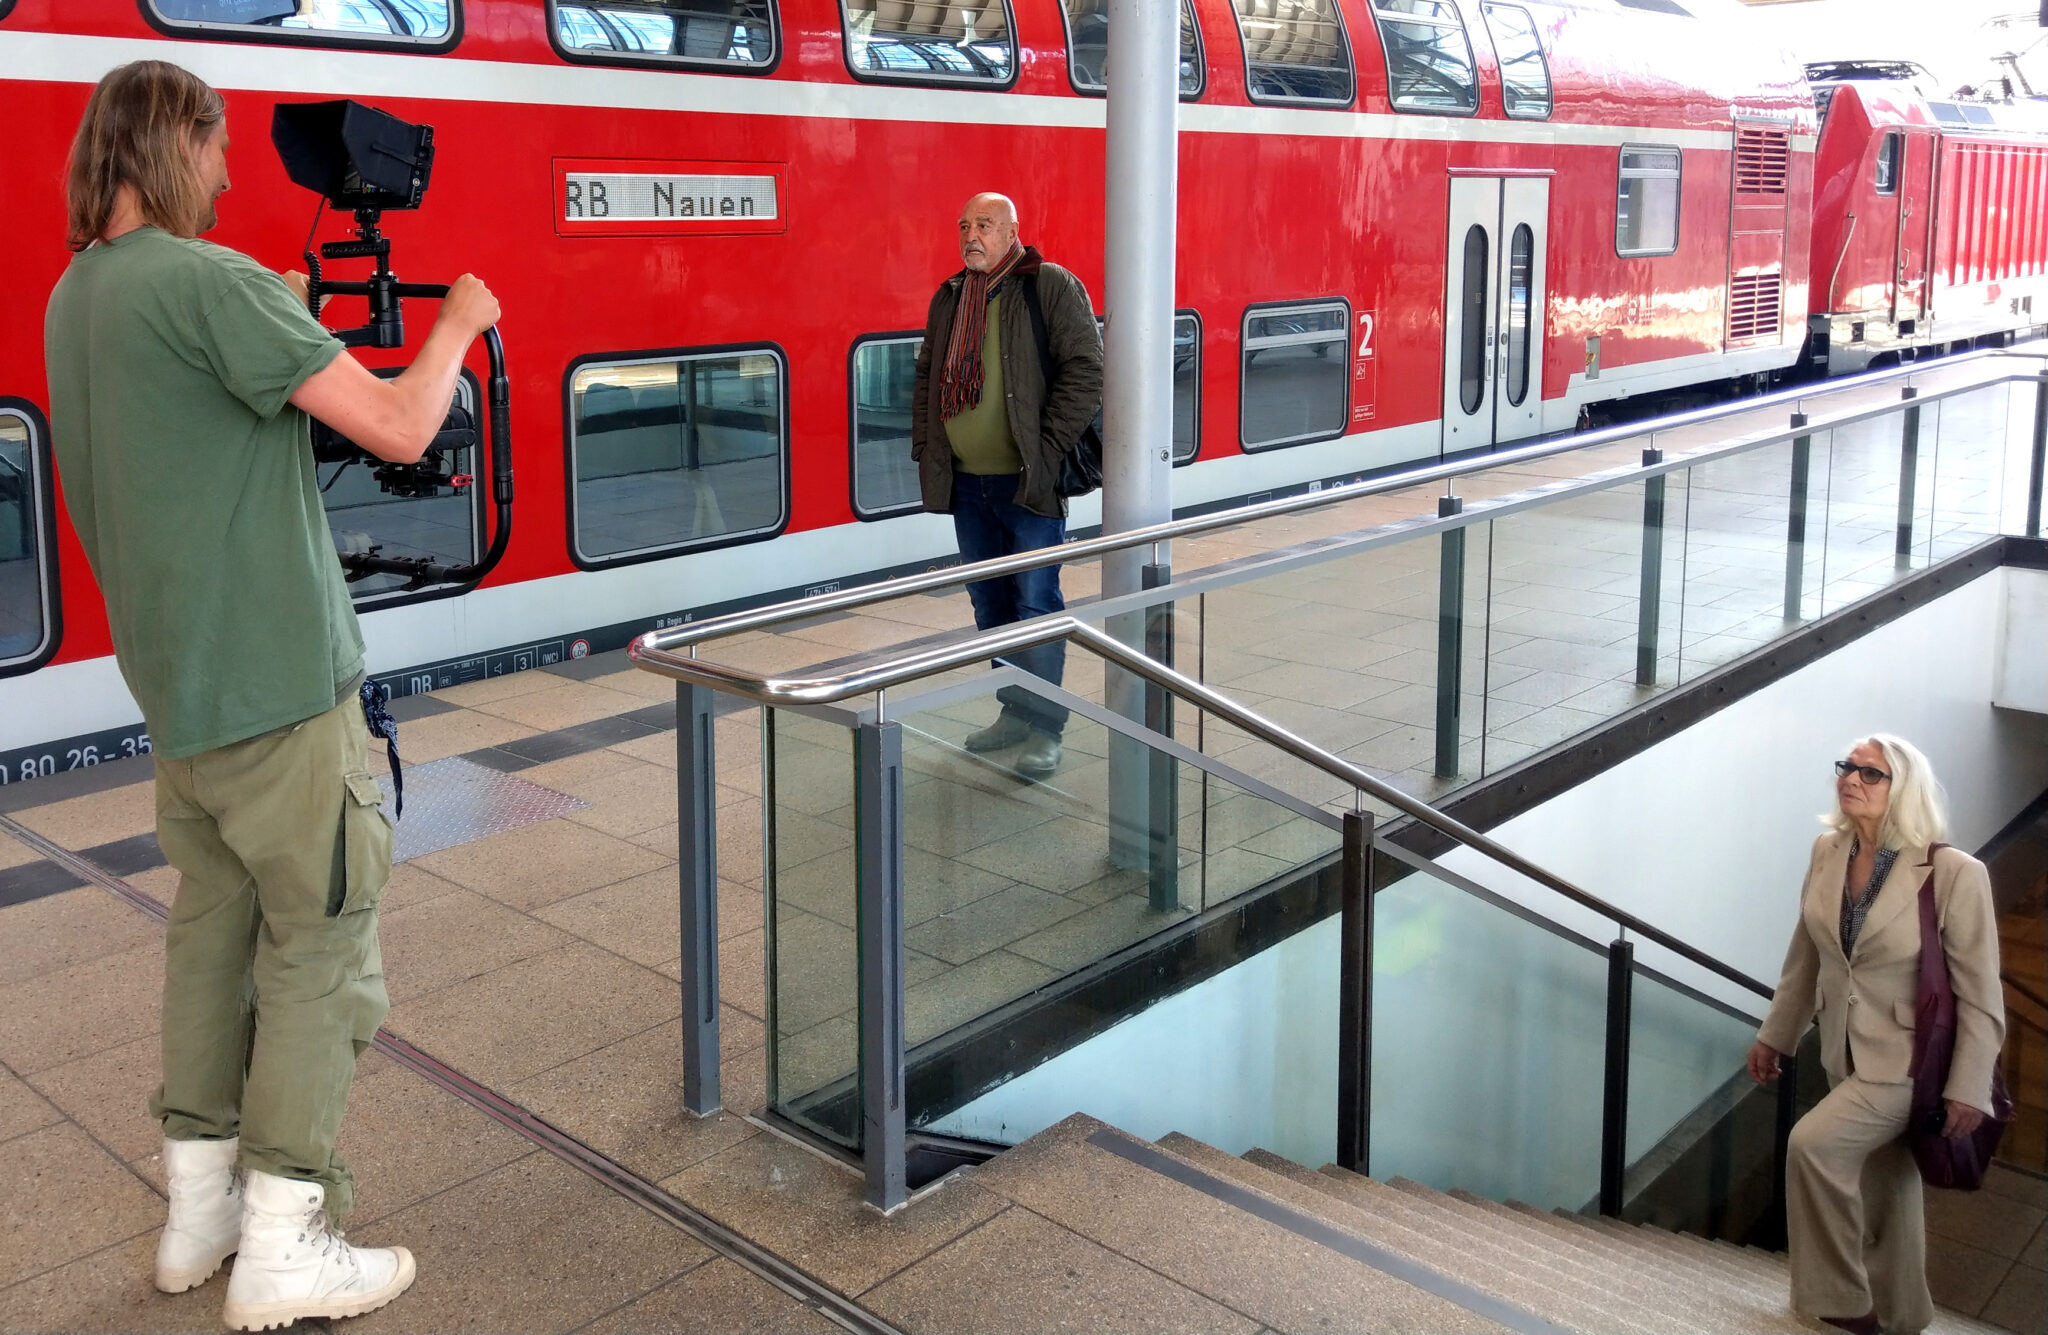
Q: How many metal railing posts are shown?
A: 11